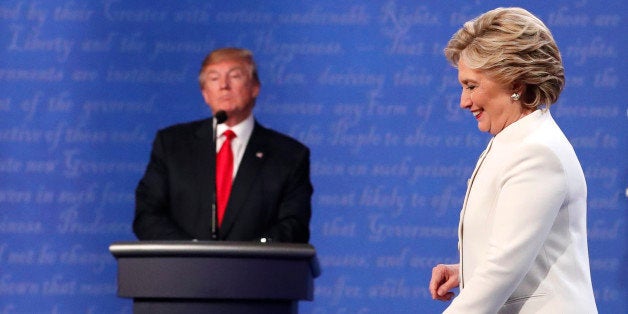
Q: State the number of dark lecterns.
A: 1